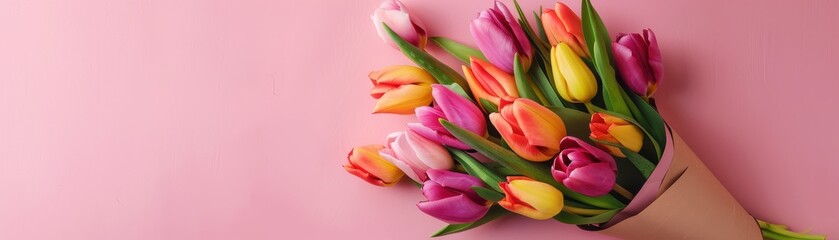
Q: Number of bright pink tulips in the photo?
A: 5